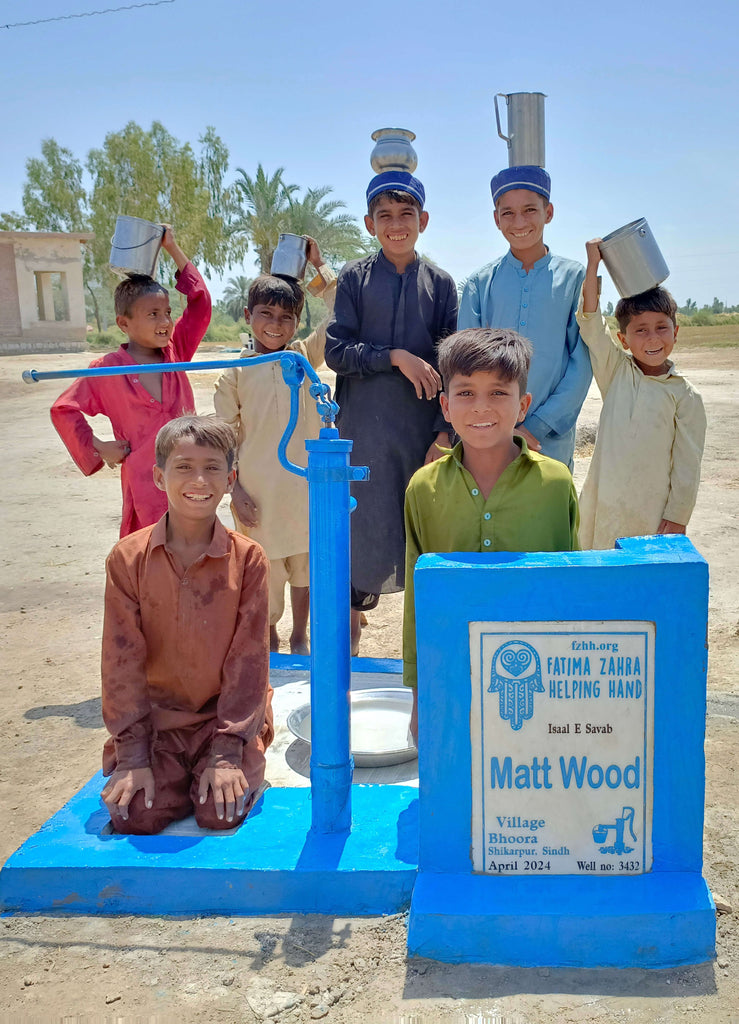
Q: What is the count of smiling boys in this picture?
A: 7